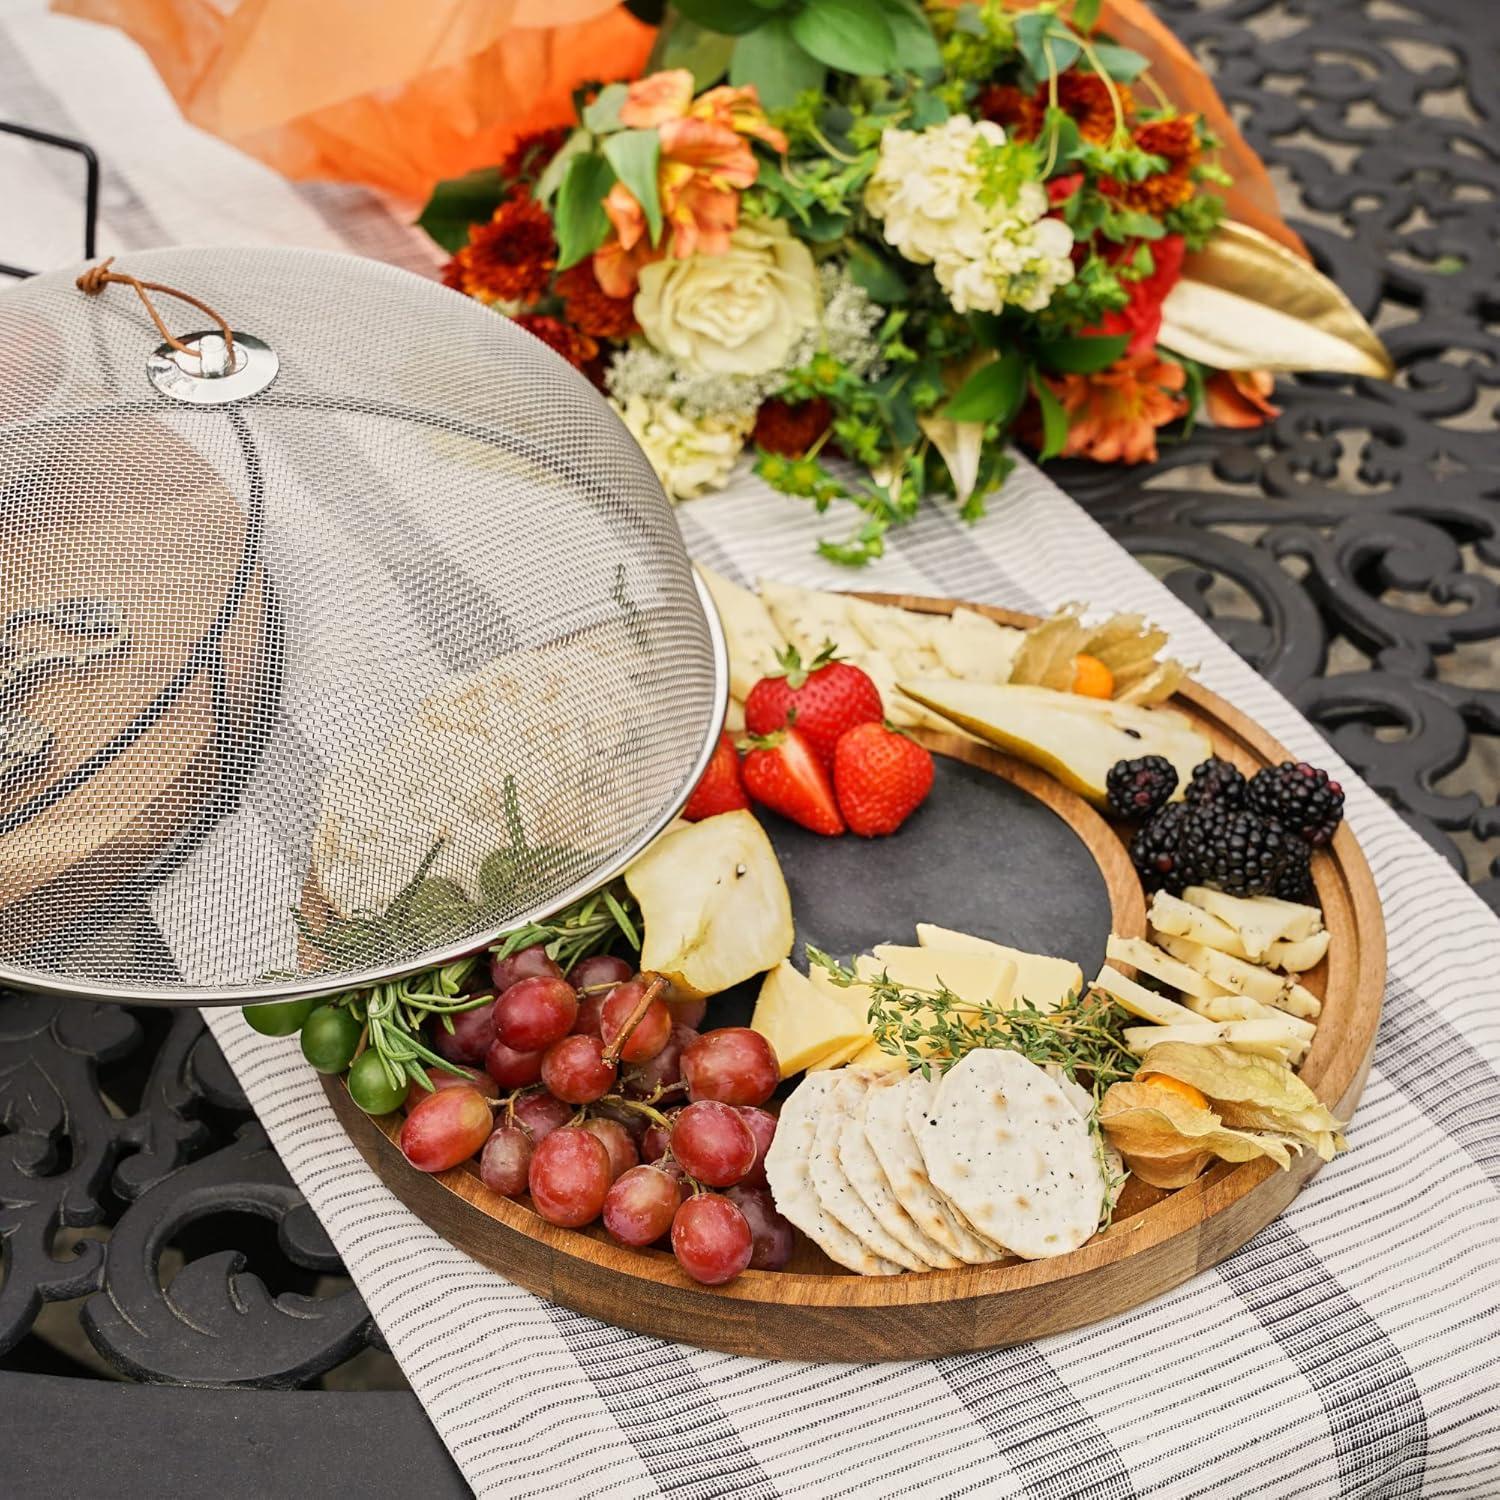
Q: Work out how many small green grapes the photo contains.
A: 3